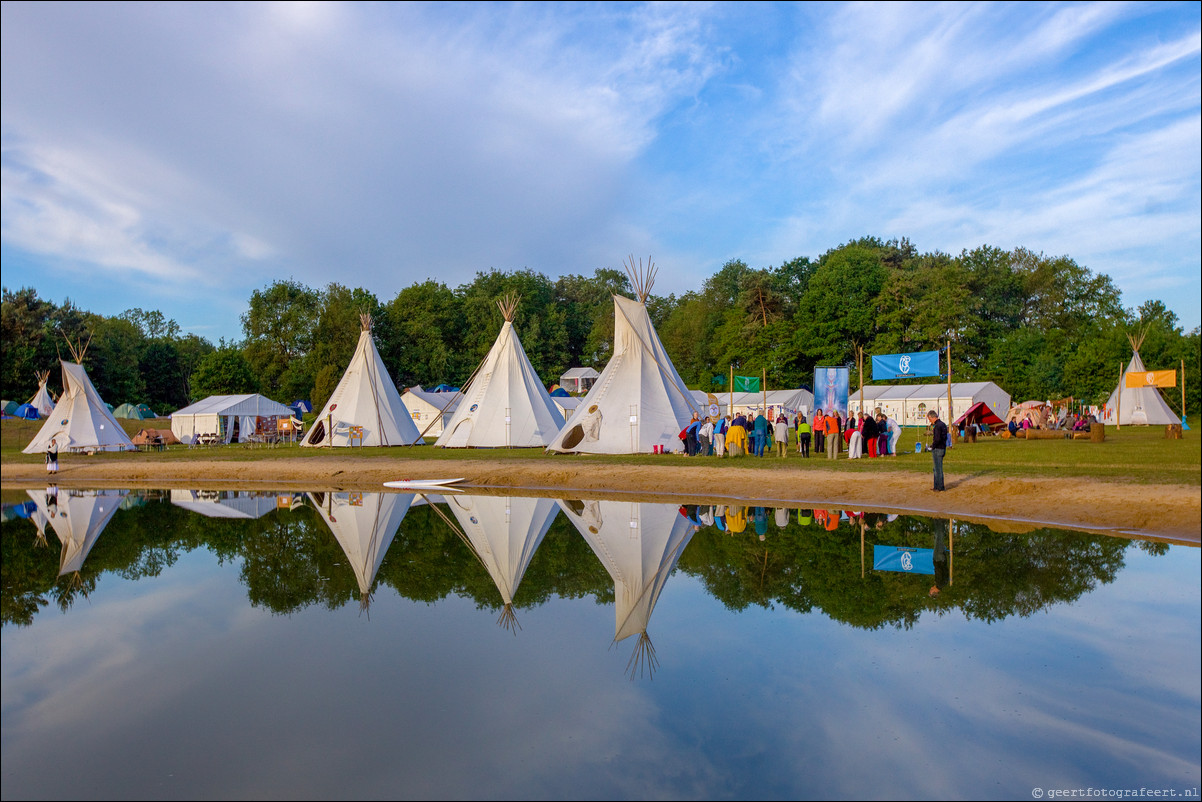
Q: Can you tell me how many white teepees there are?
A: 6